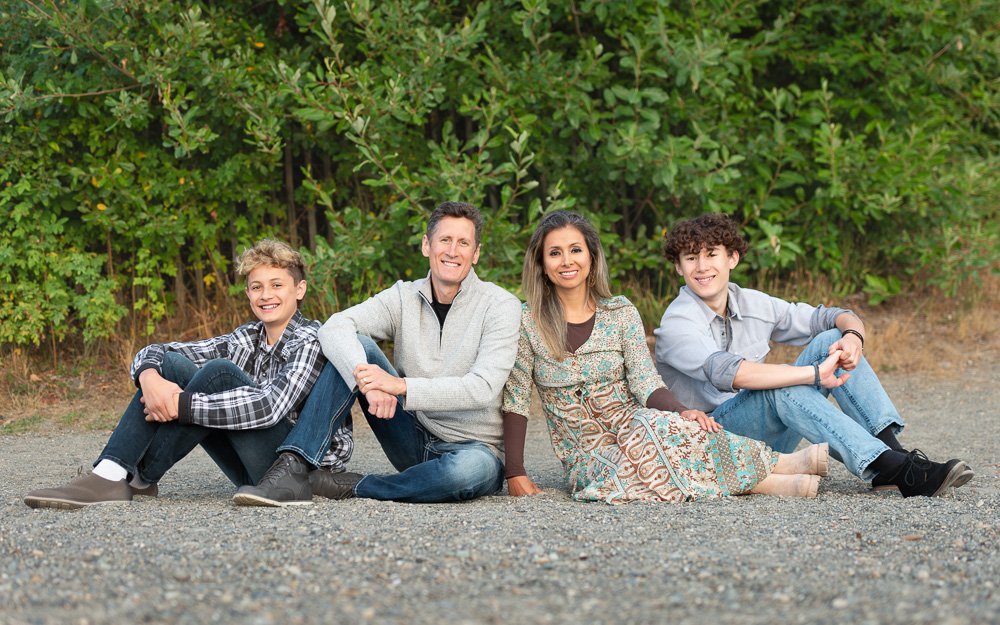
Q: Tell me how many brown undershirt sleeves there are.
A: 2